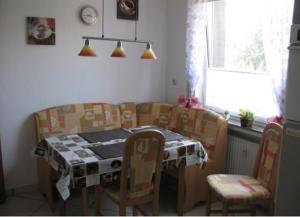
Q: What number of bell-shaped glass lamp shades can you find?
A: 3